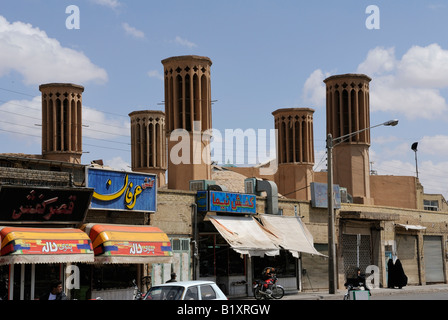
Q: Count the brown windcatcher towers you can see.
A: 5